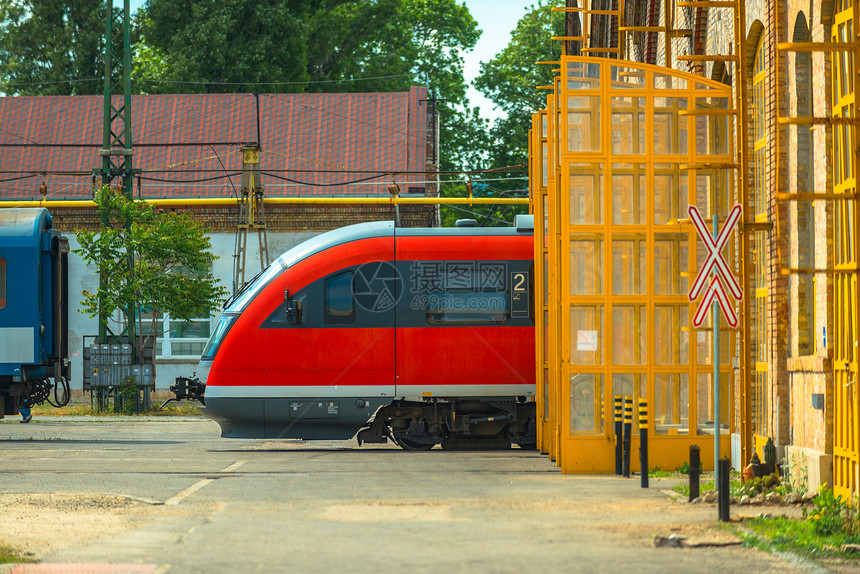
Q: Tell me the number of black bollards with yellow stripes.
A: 3